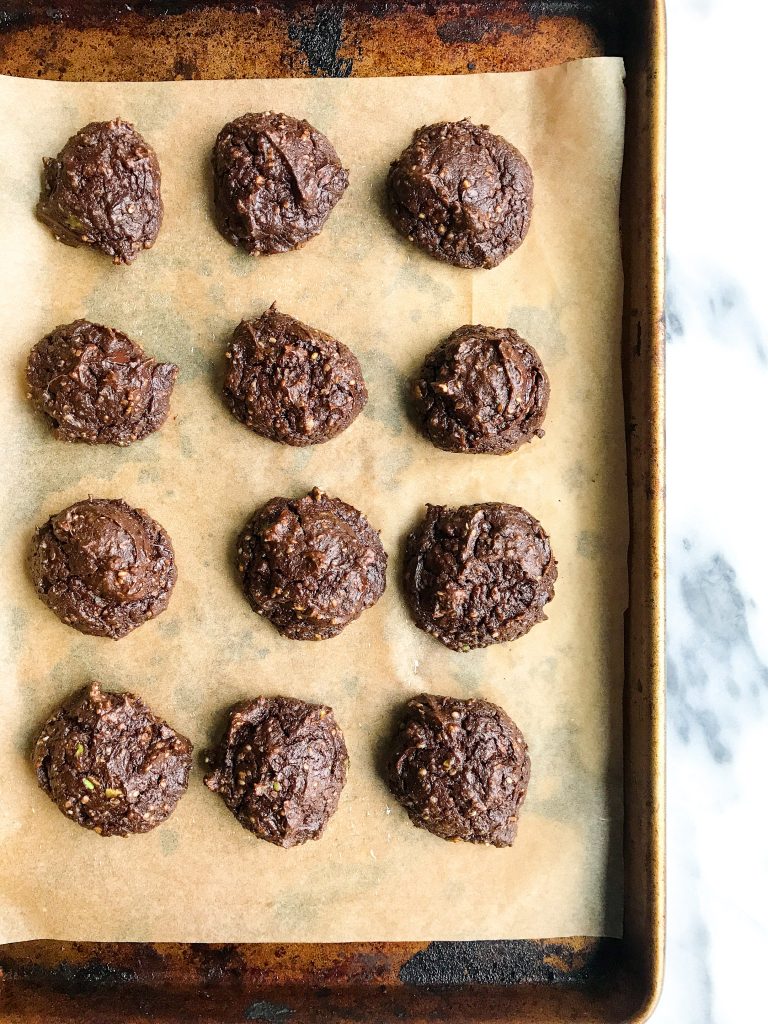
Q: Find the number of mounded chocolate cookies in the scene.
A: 12